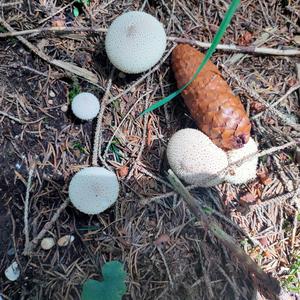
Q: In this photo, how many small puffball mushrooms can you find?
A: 5